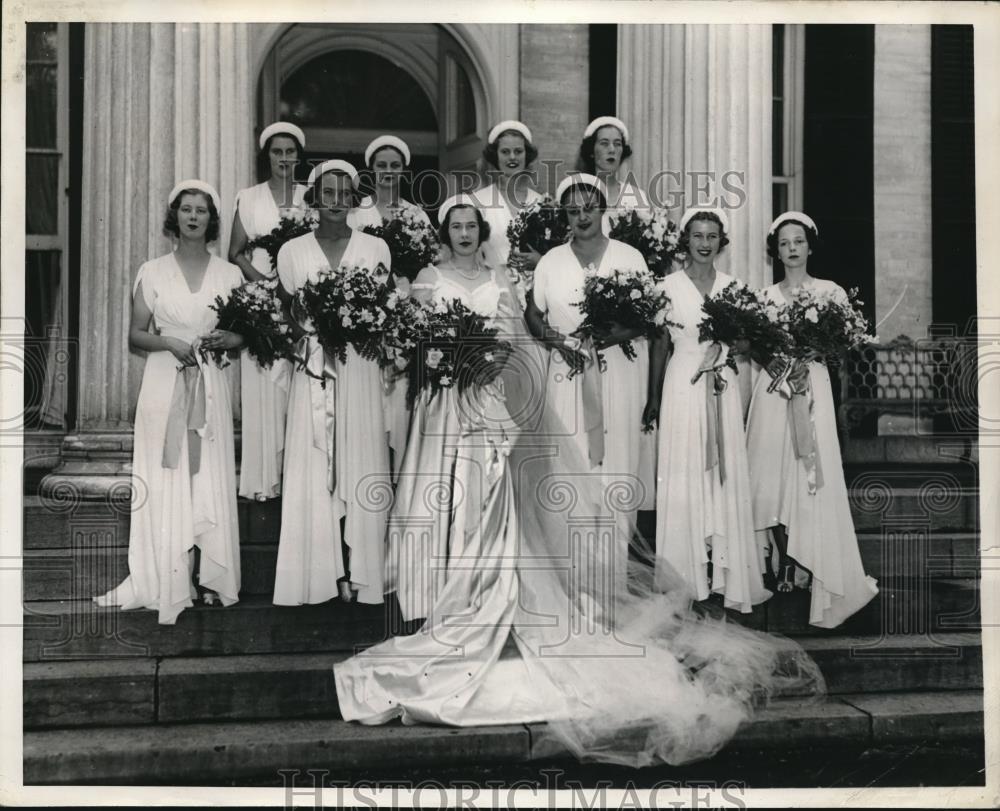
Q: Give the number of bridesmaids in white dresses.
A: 9